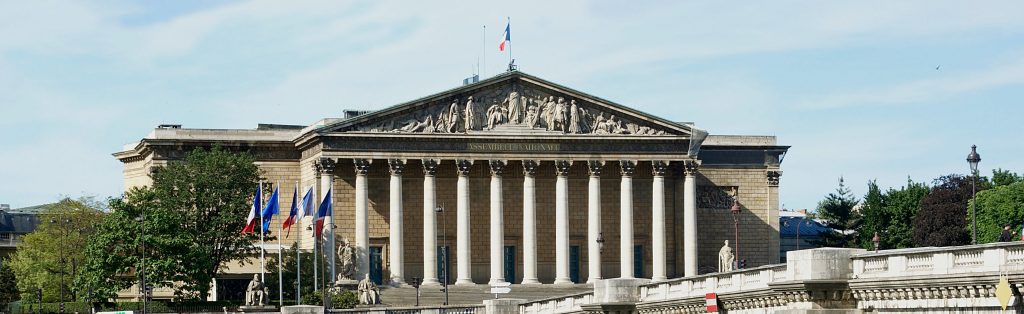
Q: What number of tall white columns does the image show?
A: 12